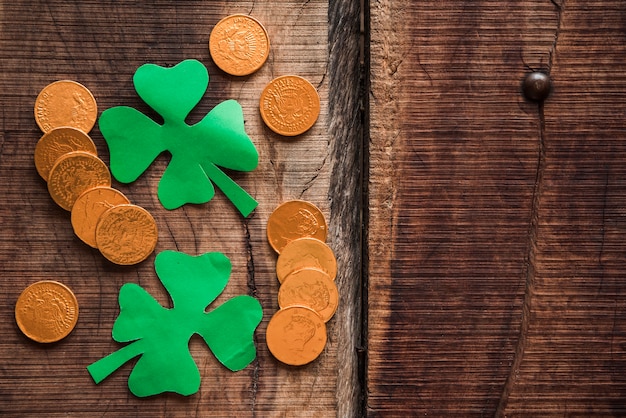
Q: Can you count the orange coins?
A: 12